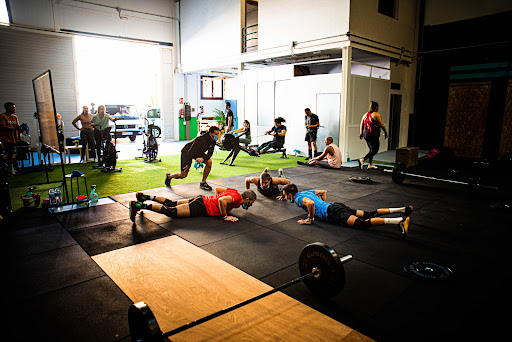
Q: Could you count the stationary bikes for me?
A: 2